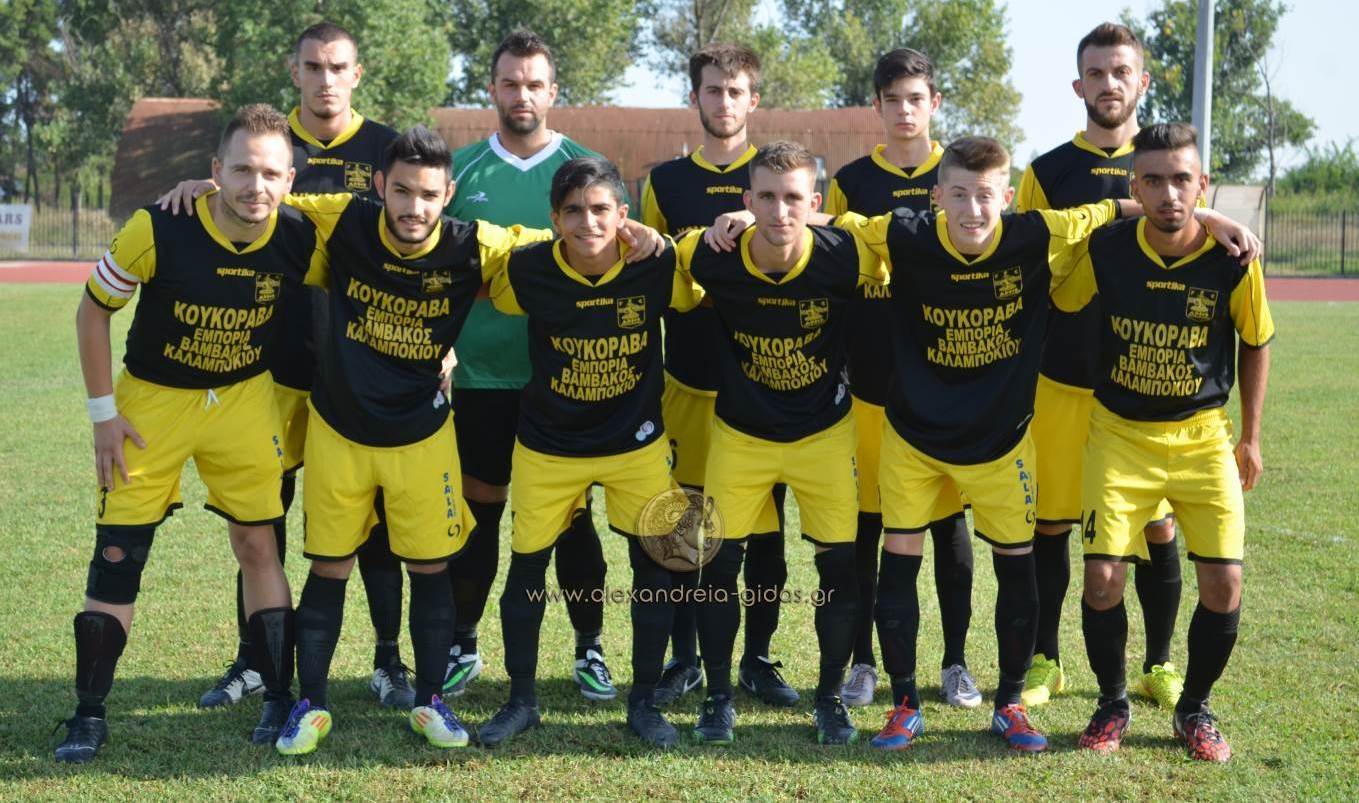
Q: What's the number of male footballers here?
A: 11